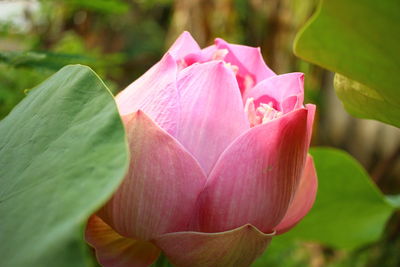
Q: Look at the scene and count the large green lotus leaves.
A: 3